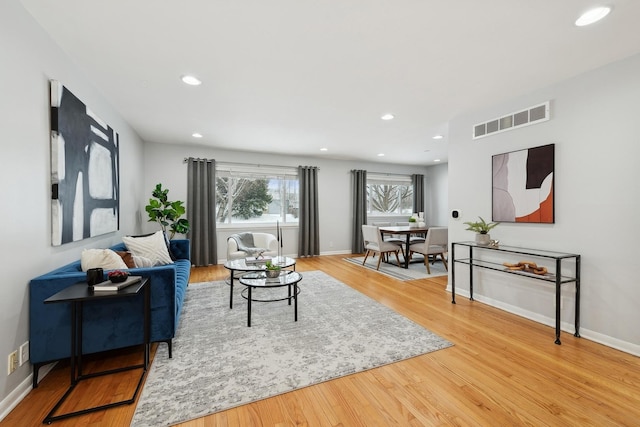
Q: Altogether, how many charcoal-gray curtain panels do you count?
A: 4